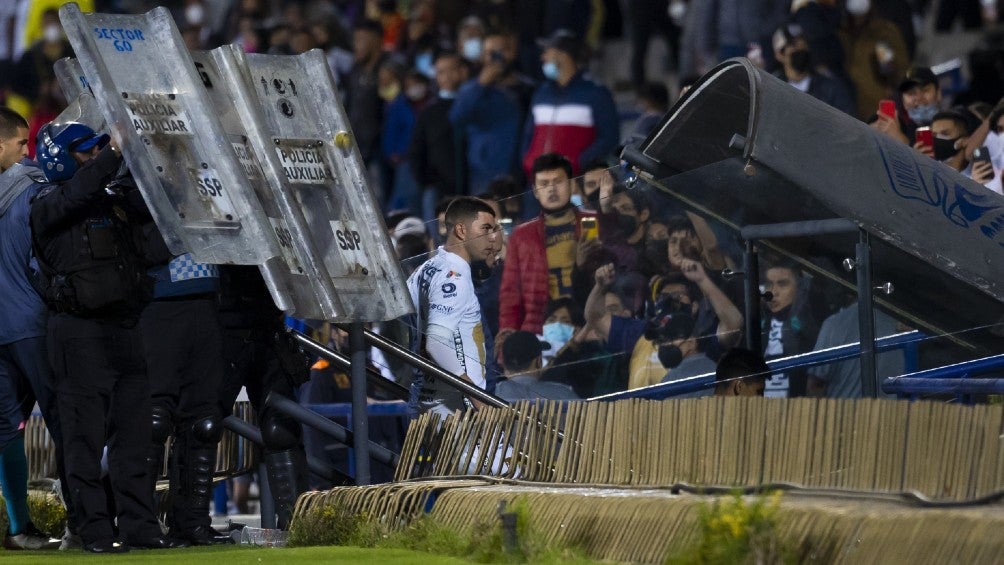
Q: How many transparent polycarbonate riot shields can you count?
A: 4